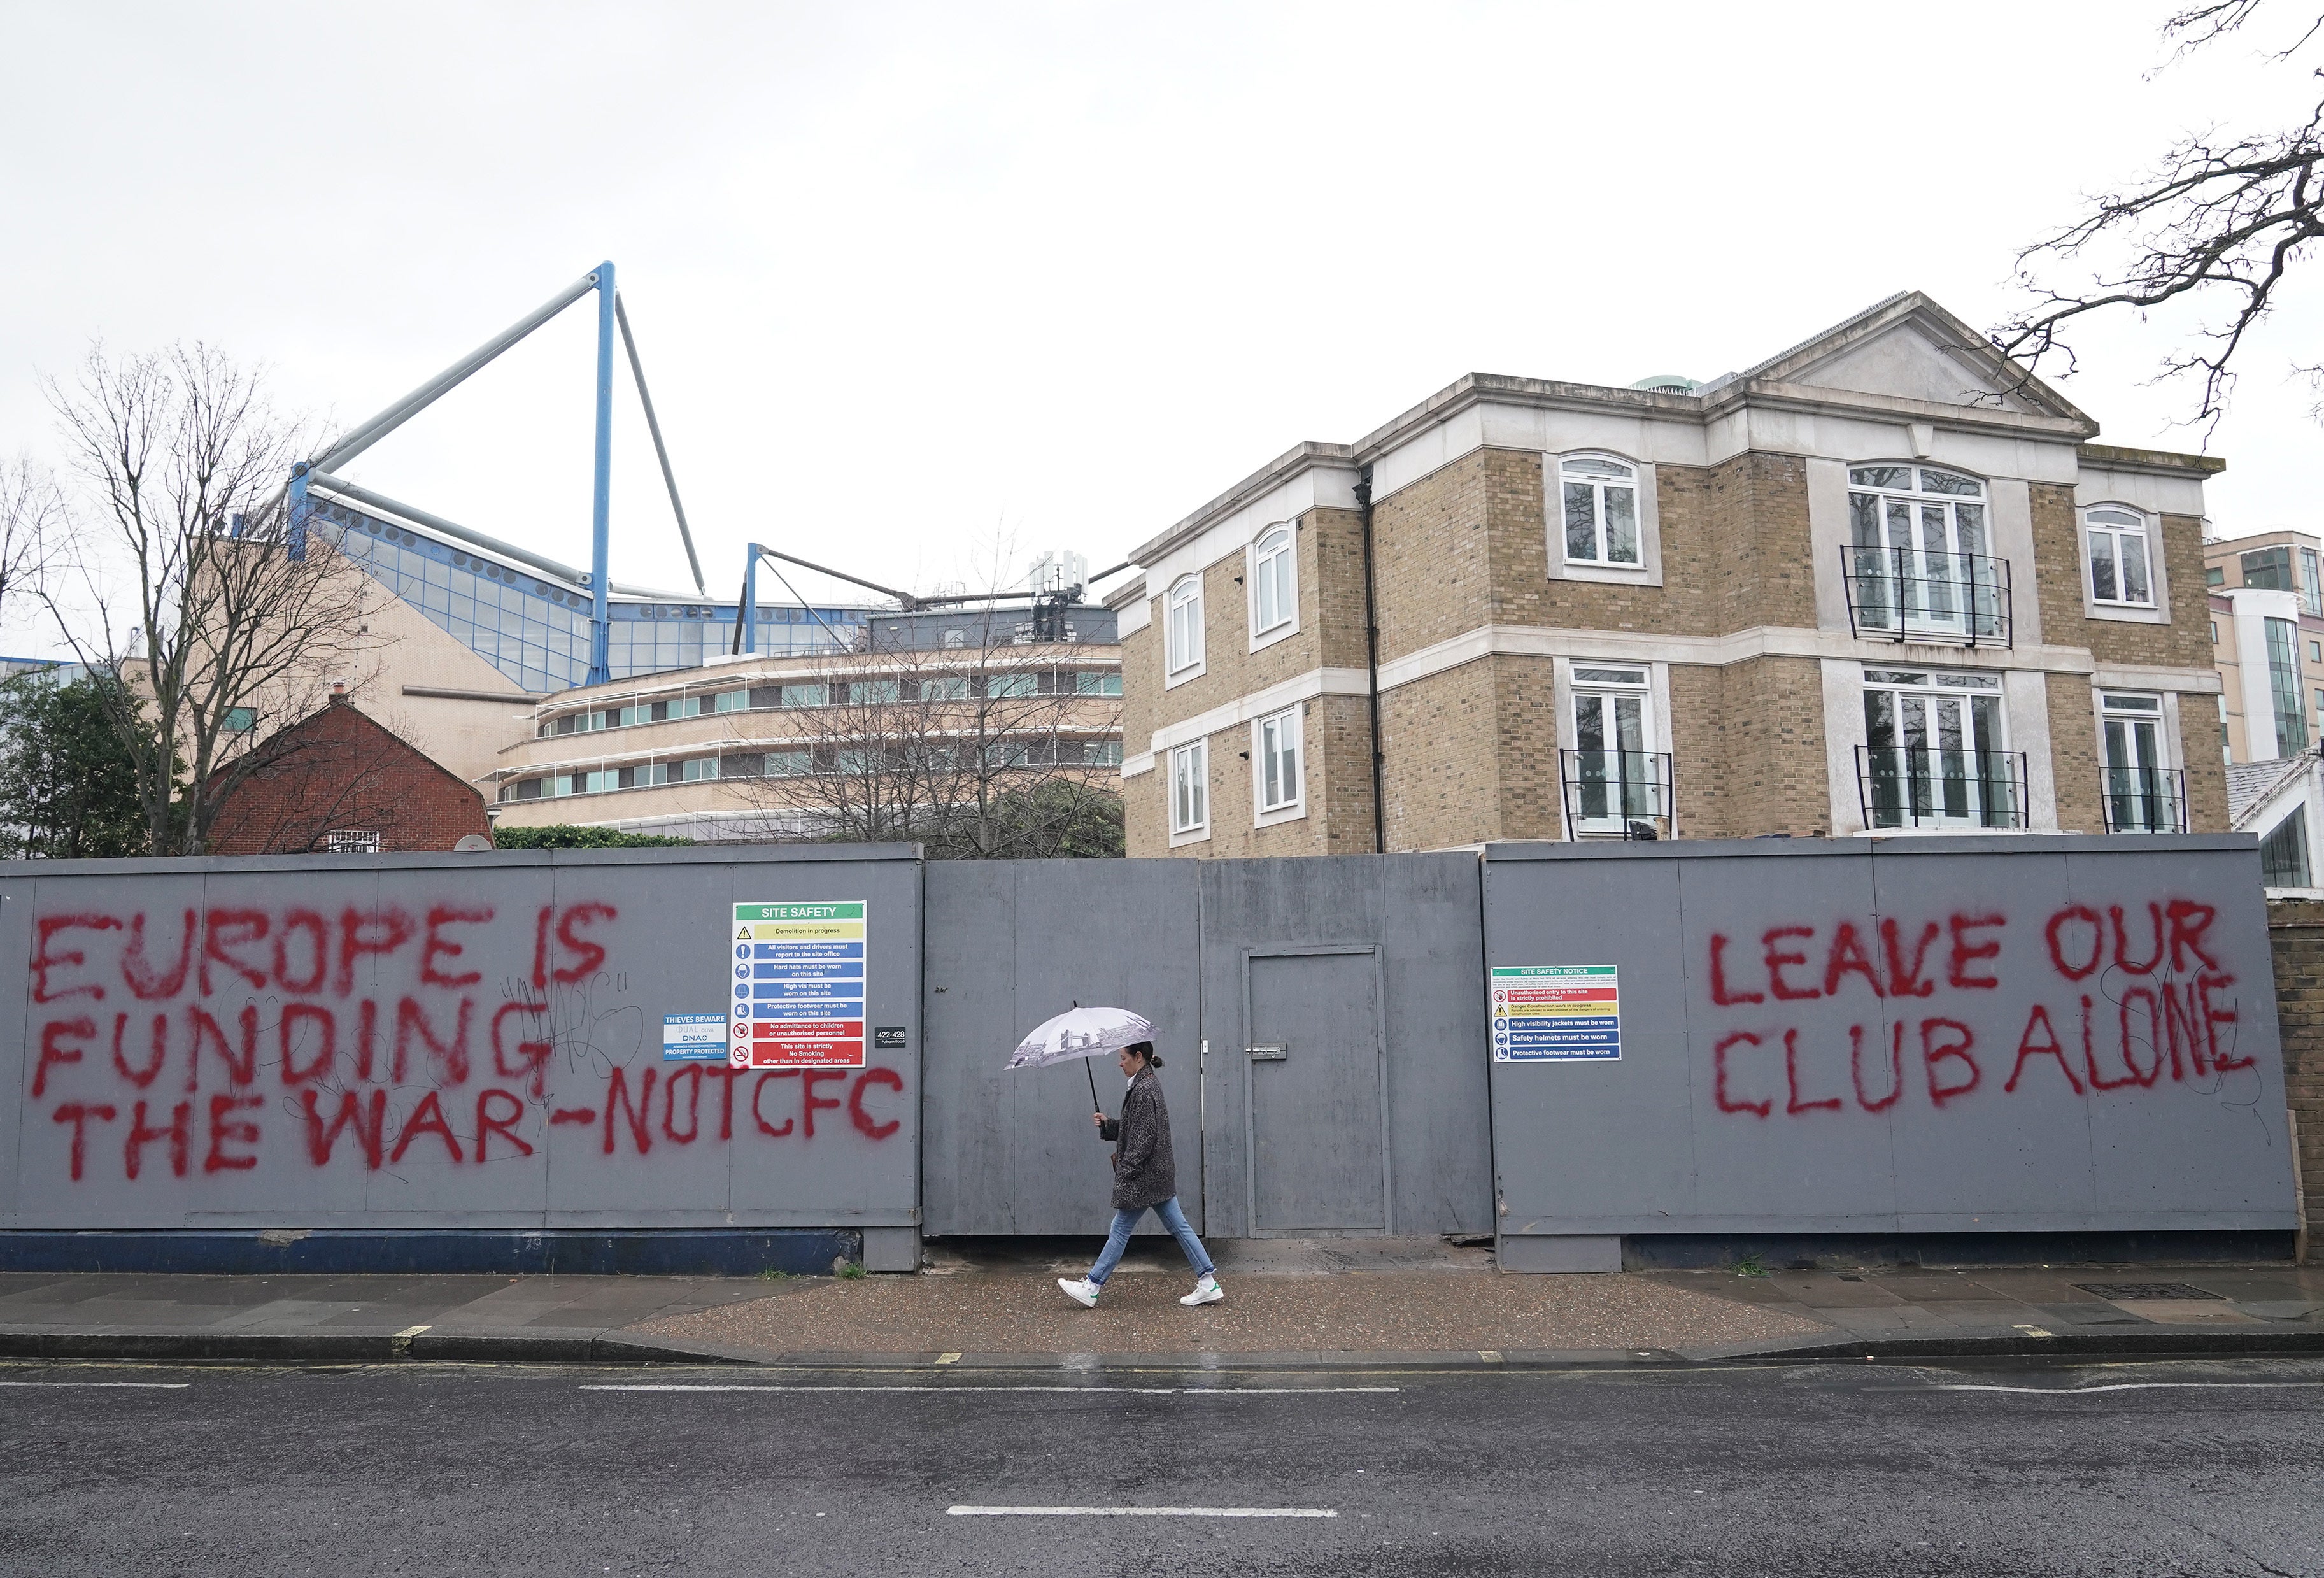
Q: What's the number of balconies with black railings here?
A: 4